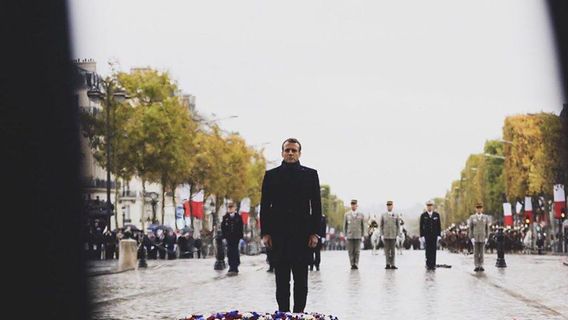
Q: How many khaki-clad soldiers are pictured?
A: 3